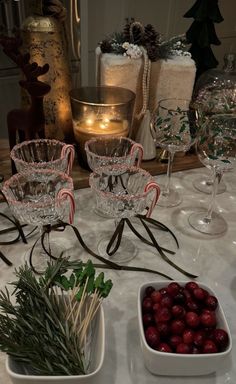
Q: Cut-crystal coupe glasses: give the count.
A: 4